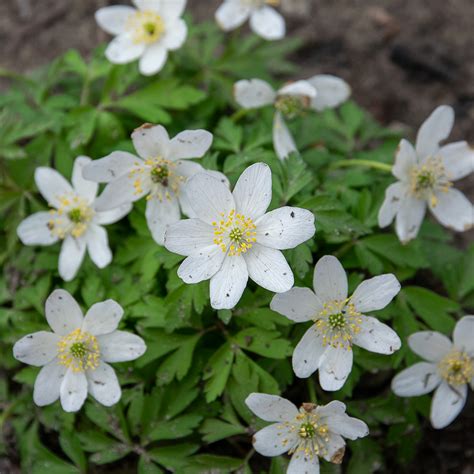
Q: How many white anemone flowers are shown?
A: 11